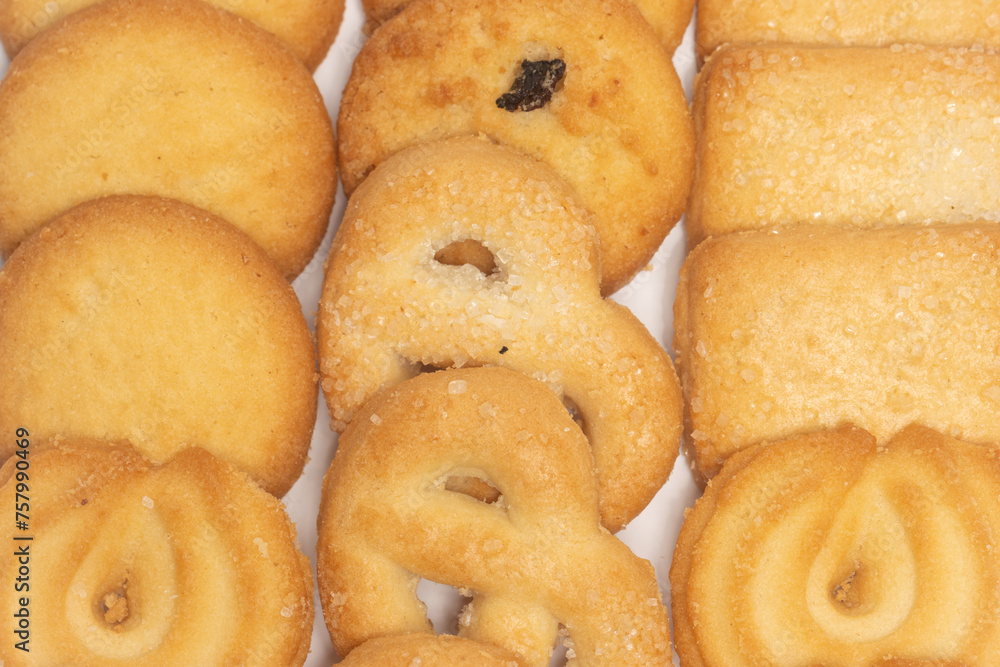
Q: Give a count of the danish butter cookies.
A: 13